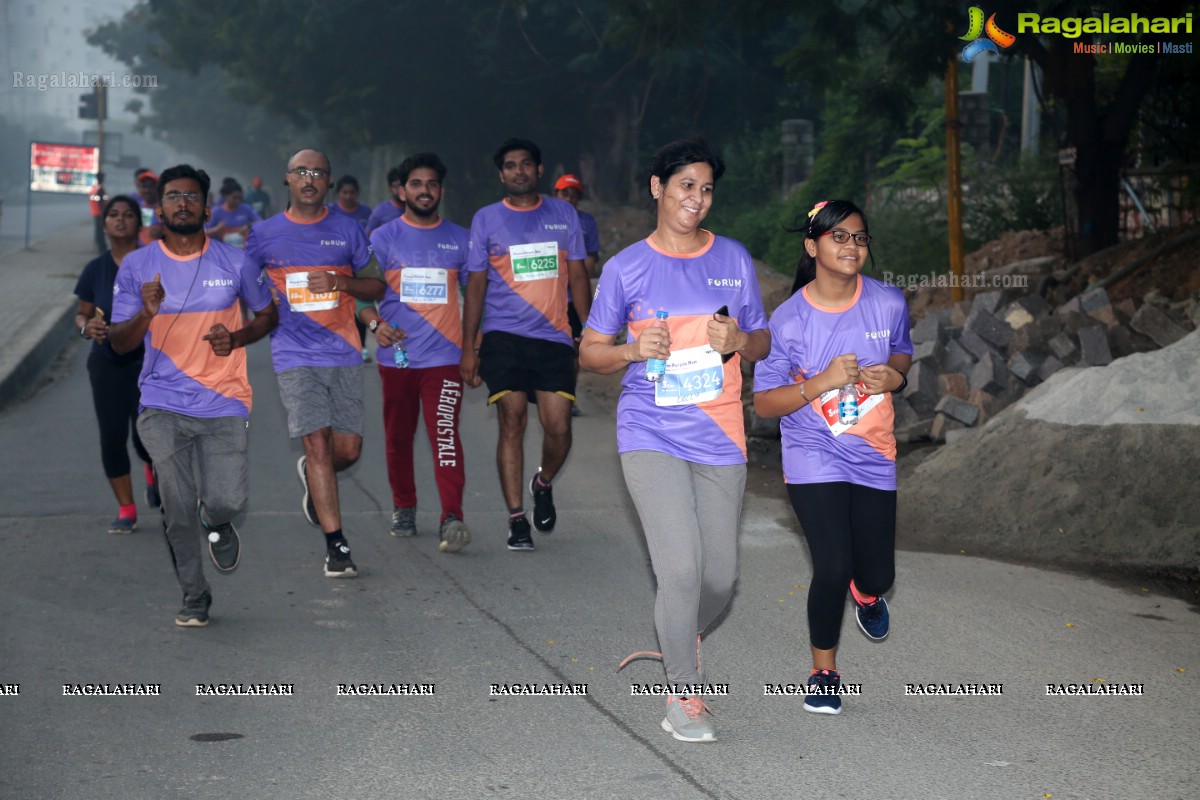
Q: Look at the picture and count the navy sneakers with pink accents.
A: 2